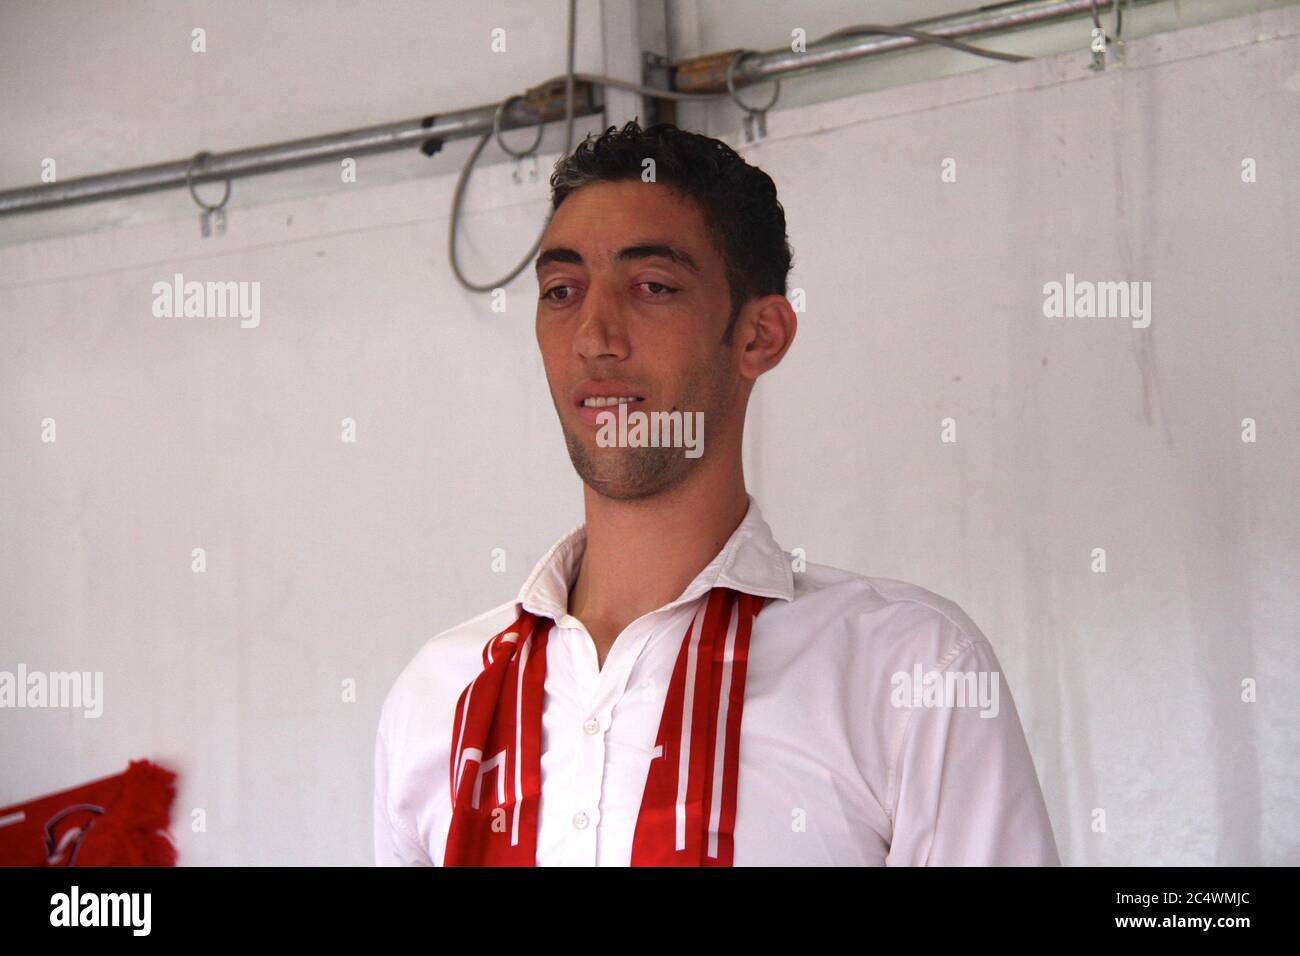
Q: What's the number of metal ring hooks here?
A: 4